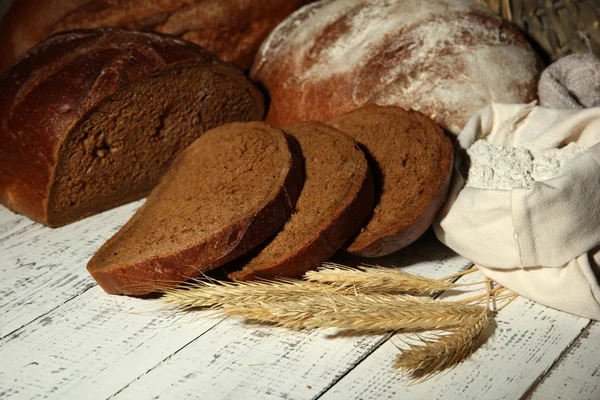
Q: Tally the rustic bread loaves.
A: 3